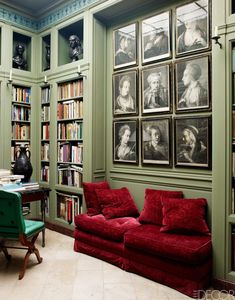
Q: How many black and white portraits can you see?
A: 9